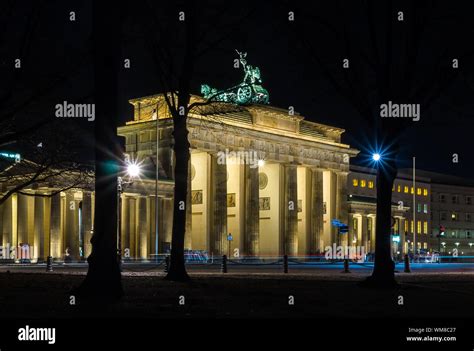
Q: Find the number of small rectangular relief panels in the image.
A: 5